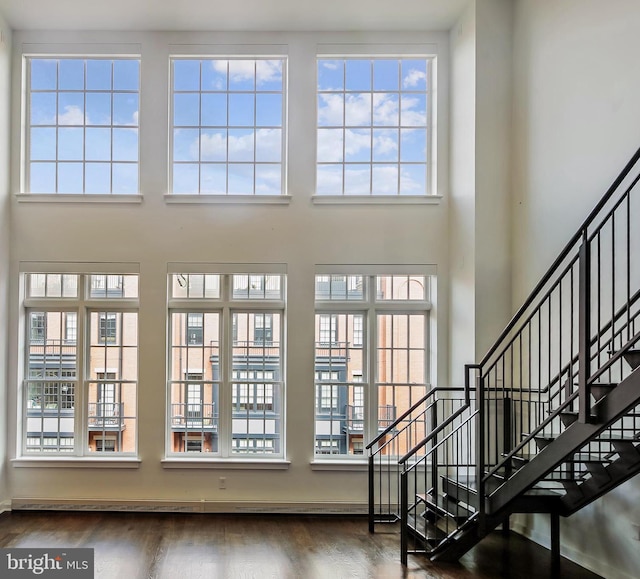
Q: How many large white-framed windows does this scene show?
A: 6